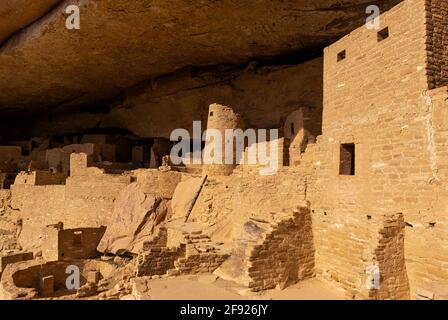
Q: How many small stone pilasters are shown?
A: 2